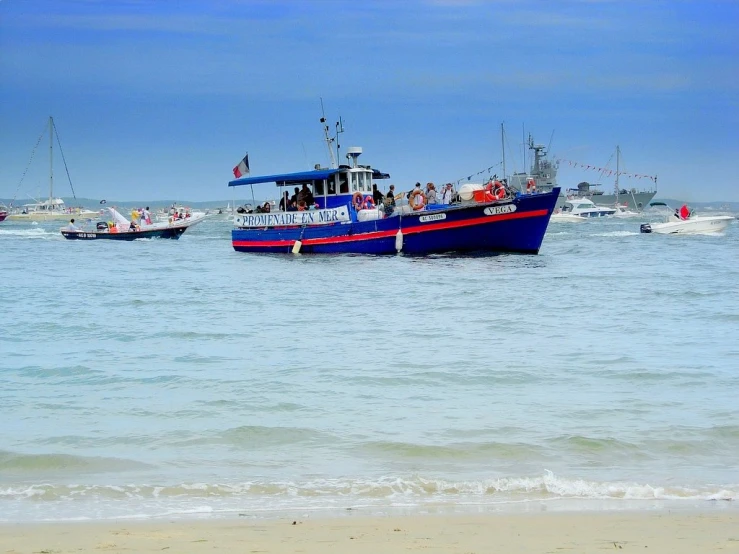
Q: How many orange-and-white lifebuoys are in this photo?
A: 5